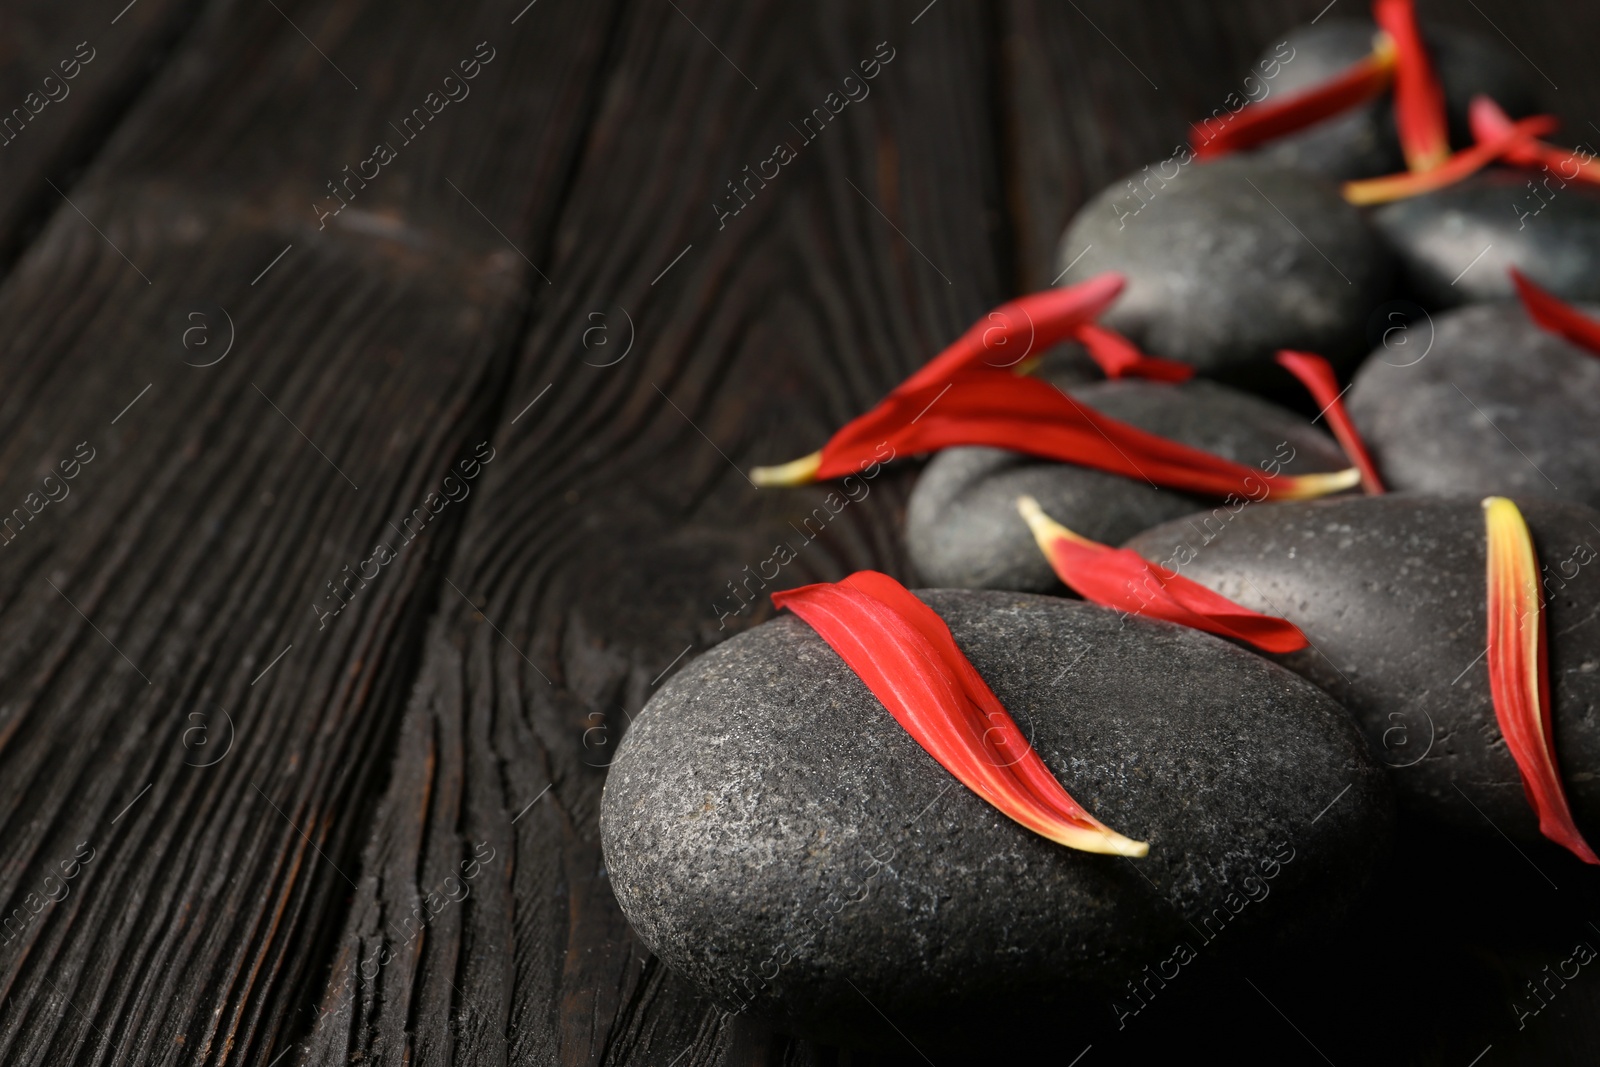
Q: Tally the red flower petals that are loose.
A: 12